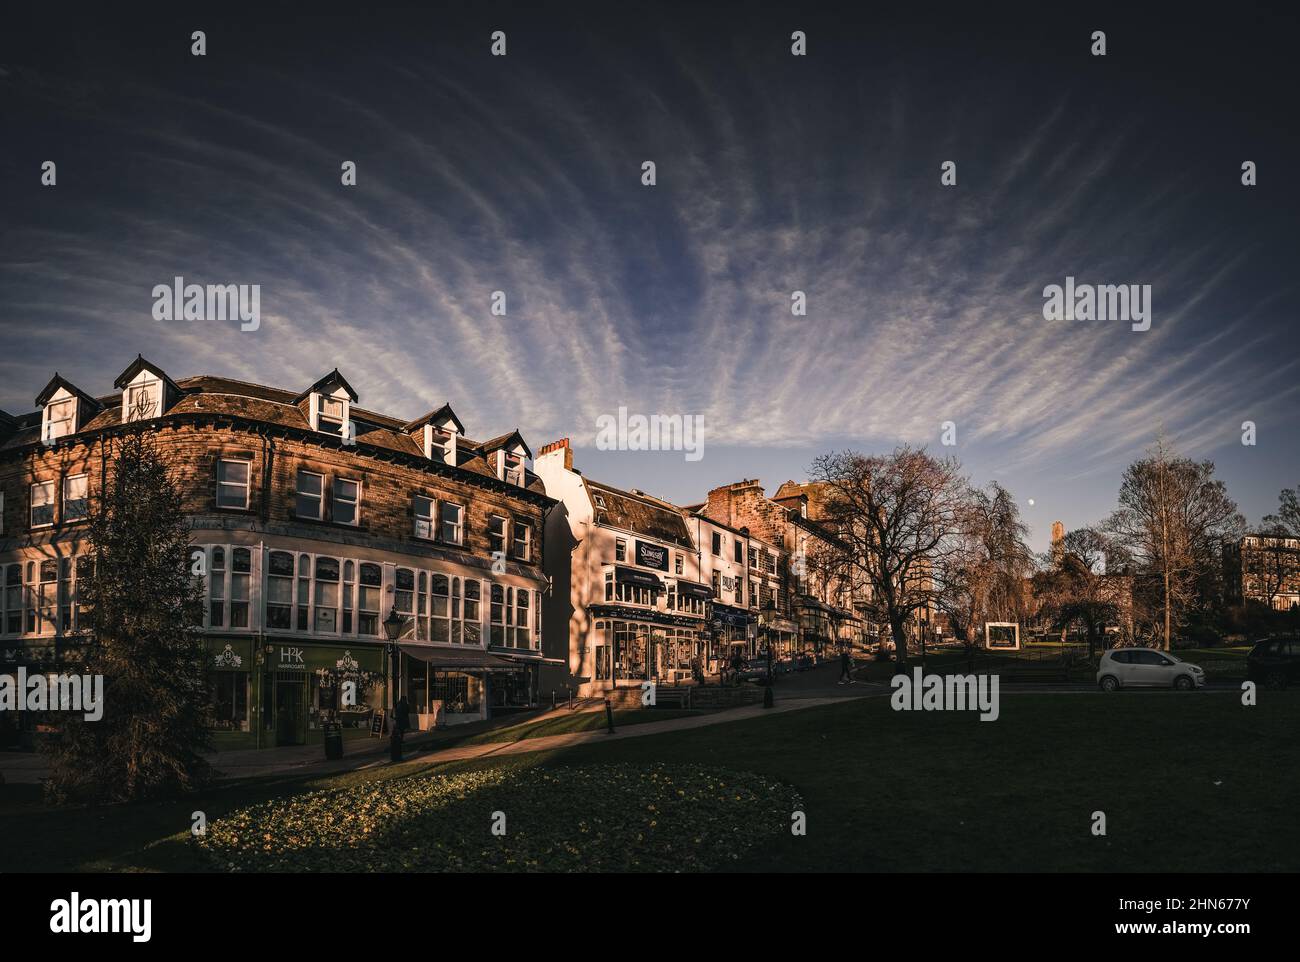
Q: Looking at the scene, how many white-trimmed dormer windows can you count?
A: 5